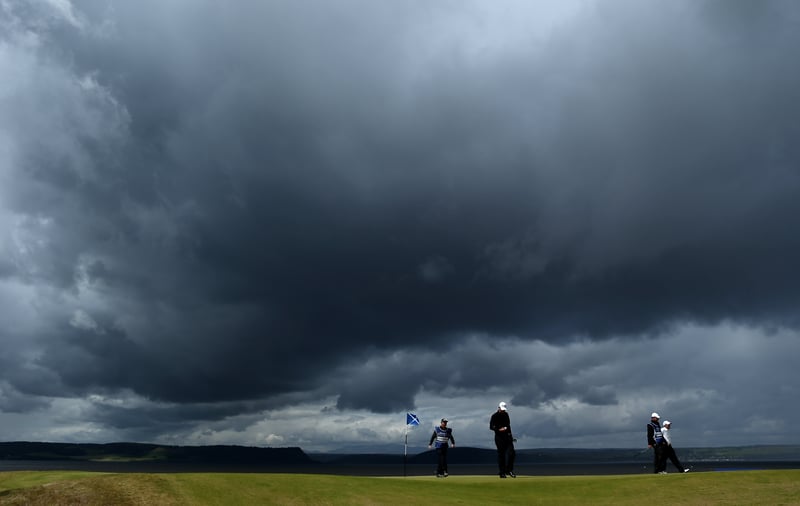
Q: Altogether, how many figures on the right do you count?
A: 2